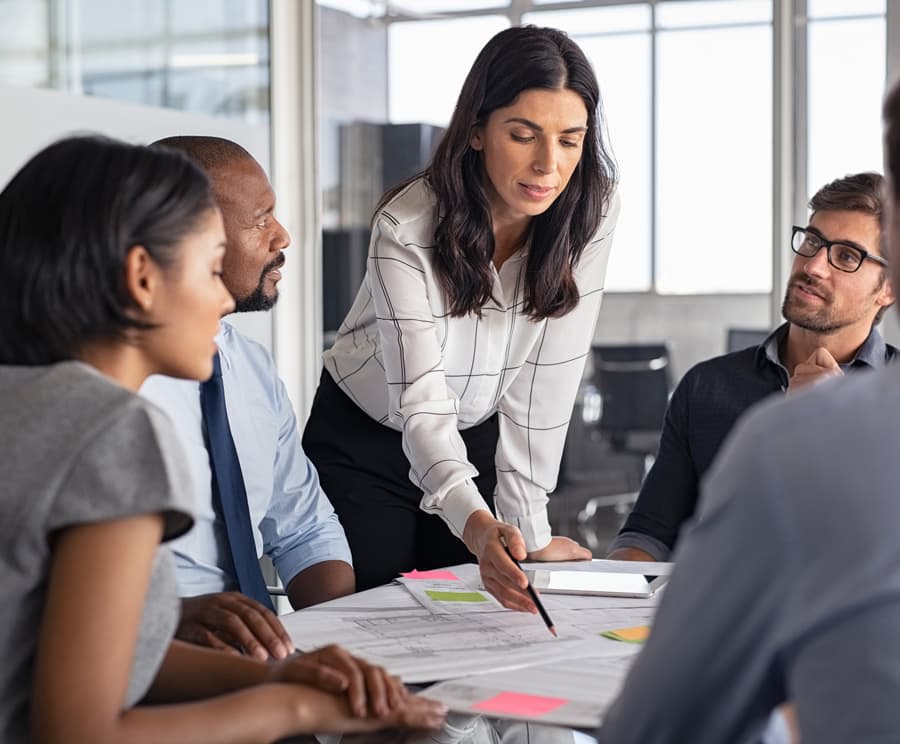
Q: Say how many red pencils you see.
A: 0